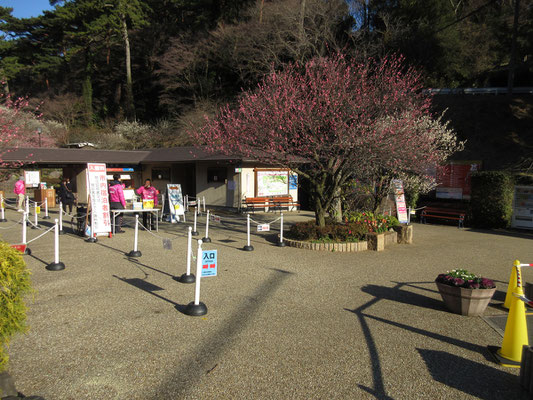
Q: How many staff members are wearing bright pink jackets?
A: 3